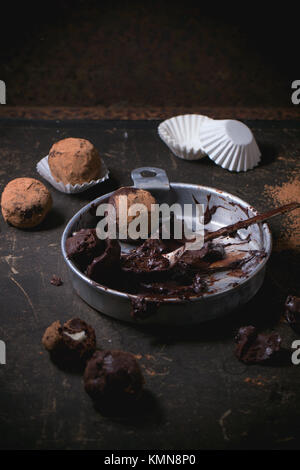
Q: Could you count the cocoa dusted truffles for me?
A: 3